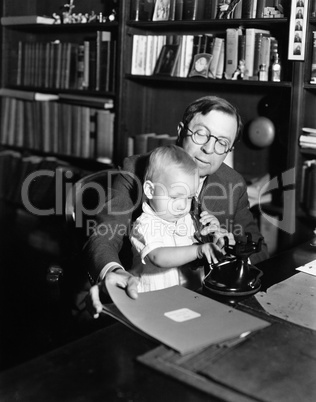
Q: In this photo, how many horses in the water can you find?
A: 0